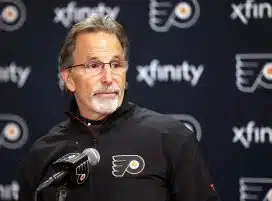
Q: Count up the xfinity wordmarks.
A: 6